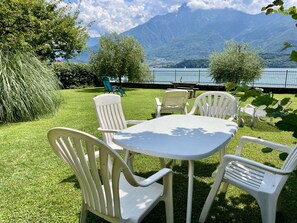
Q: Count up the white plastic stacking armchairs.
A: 4